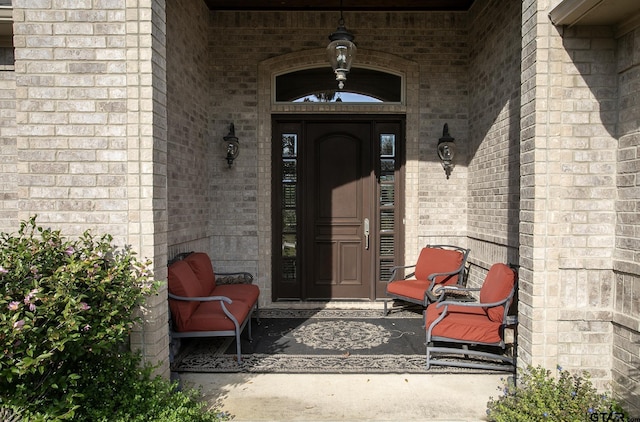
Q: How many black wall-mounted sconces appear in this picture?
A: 2